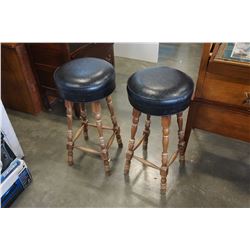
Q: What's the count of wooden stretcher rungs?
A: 7